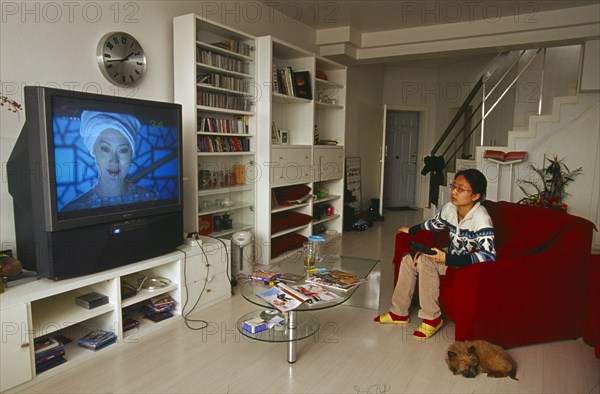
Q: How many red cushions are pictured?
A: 3